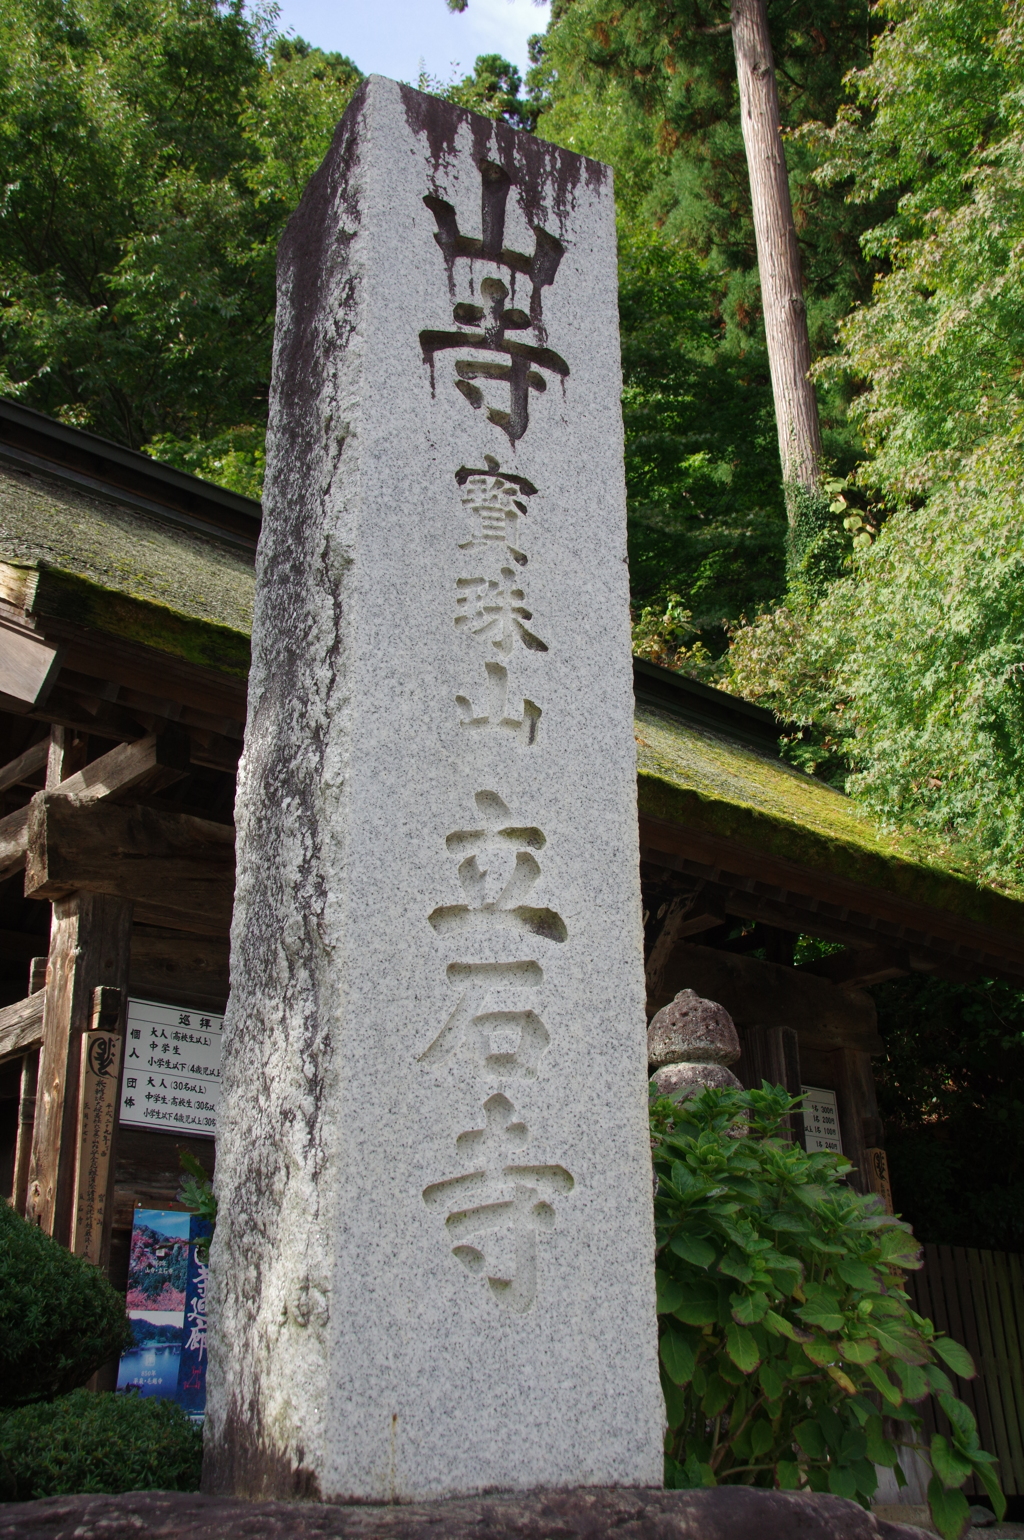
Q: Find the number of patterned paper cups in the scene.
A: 0